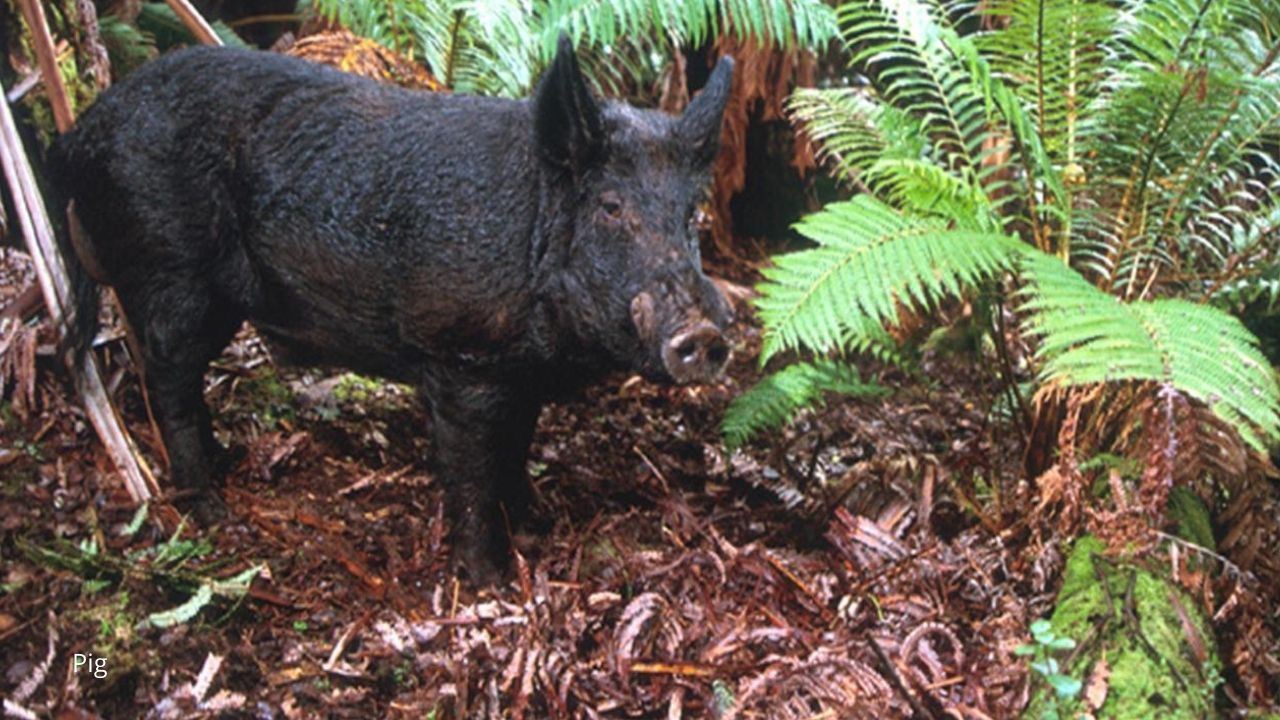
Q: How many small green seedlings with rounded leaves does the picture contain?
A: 1